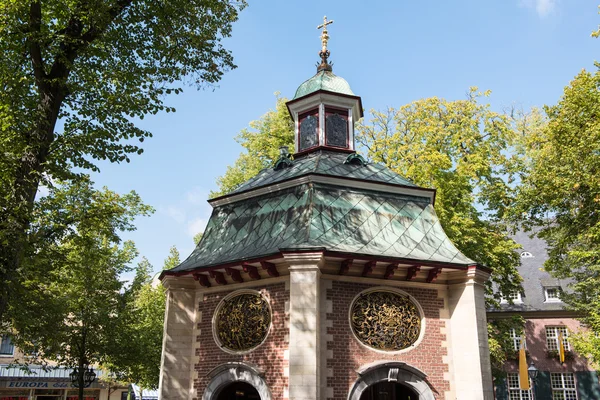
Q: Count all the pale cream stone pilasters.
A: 3